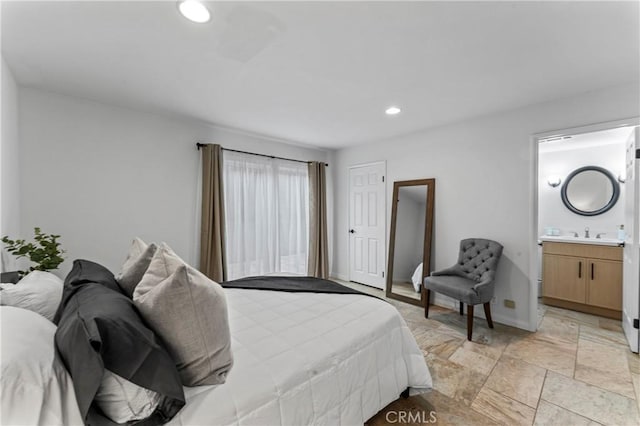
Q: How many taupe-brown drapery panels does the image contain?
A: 2